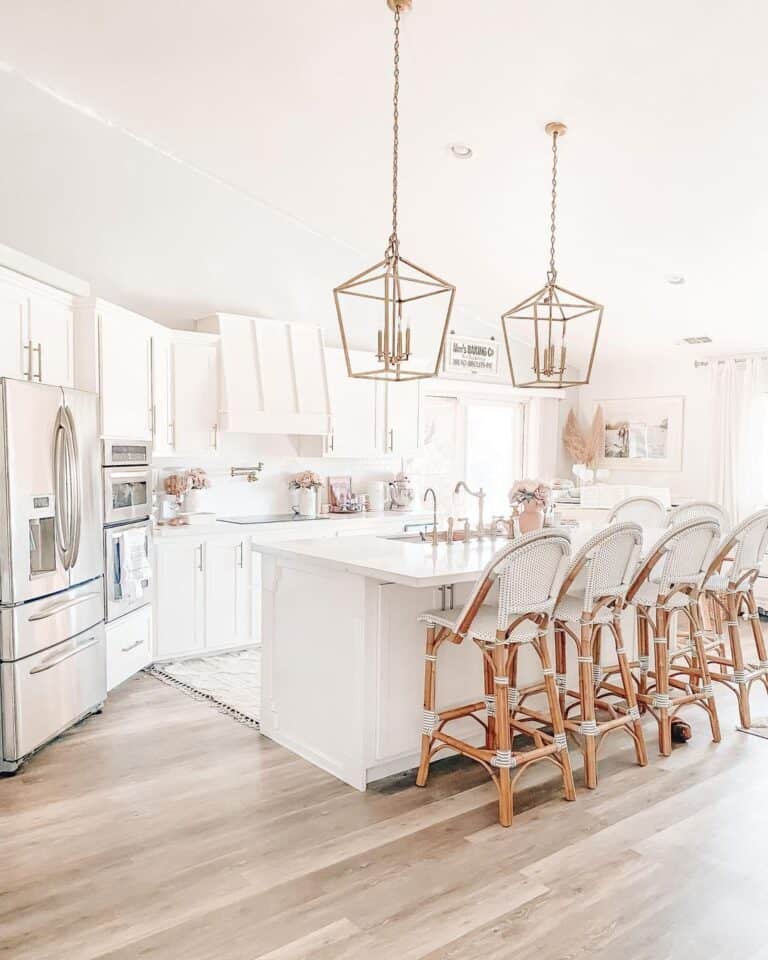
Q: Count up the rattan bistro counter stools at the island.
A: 6